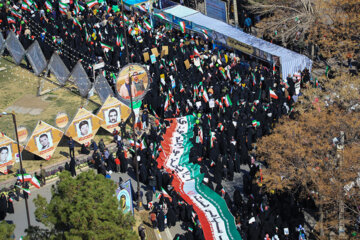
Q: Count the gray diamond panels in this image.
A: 6